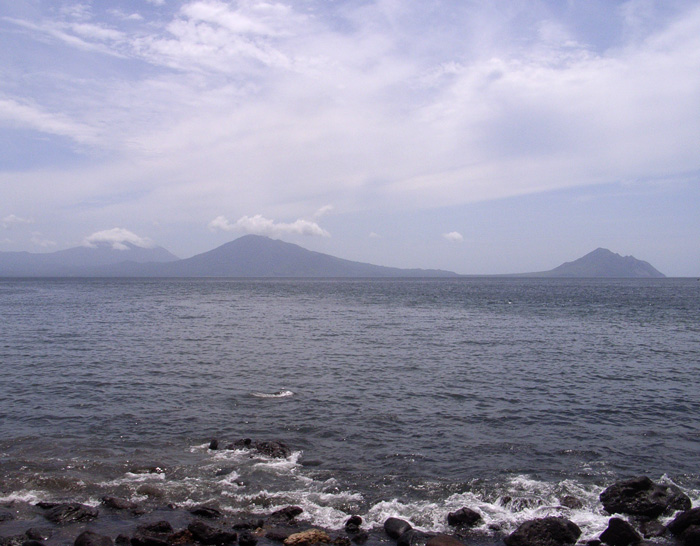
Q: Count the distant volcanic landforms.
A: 3